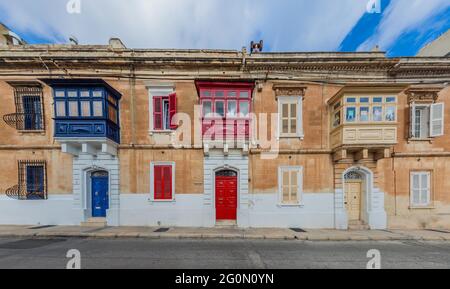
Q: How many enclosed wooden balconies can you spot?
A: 3